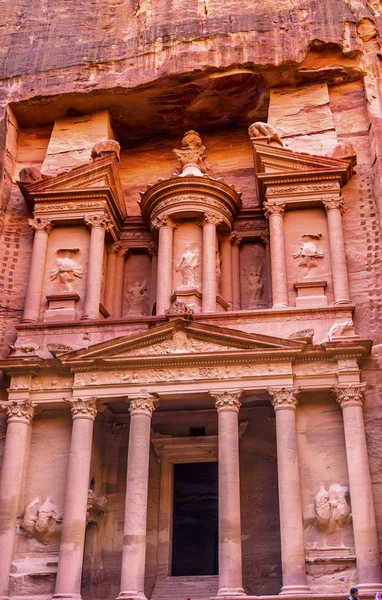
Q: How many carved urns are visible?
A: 1